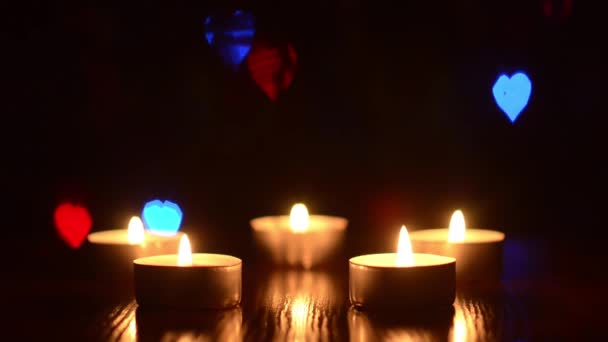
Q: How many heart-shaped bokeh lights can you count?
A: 5